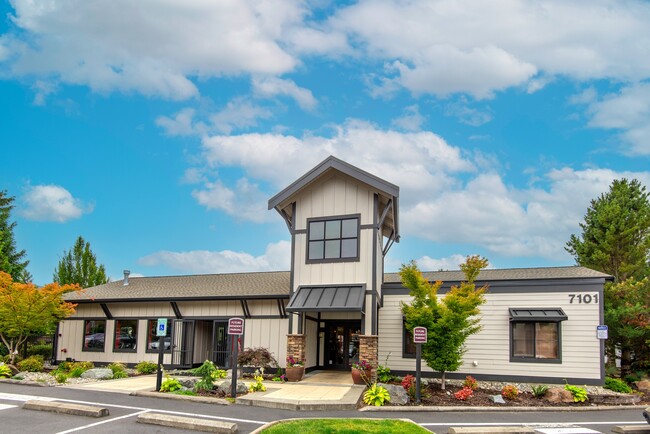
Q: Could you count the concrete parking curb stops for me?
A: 4